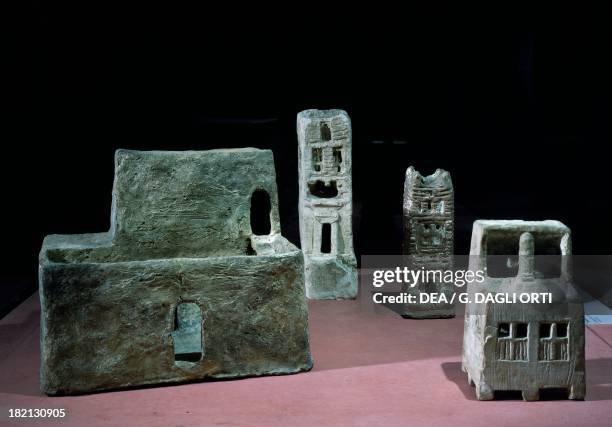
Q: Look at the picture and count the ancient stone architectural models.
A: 4